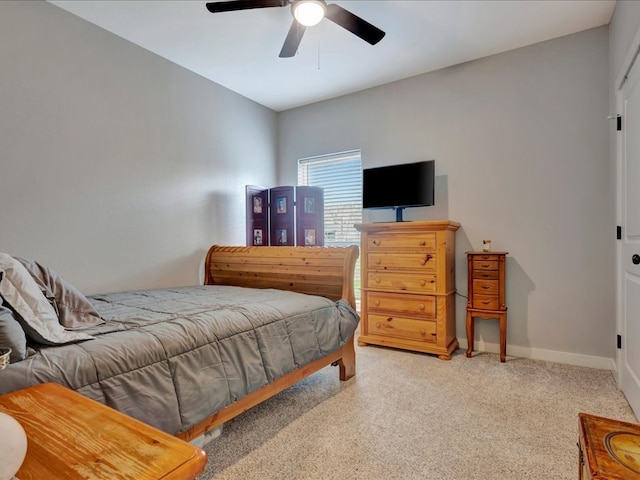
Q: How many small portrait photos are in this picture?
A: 6